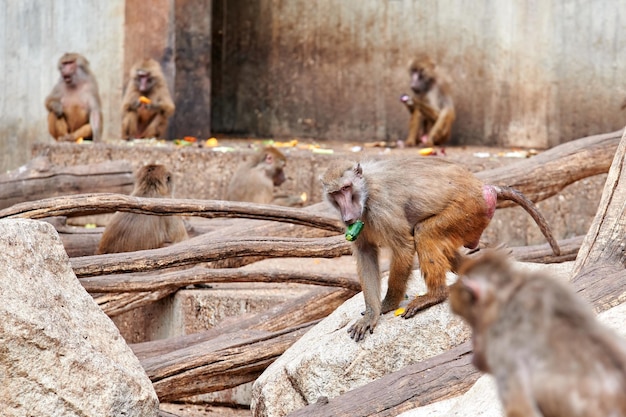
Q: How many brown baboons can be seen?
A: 7